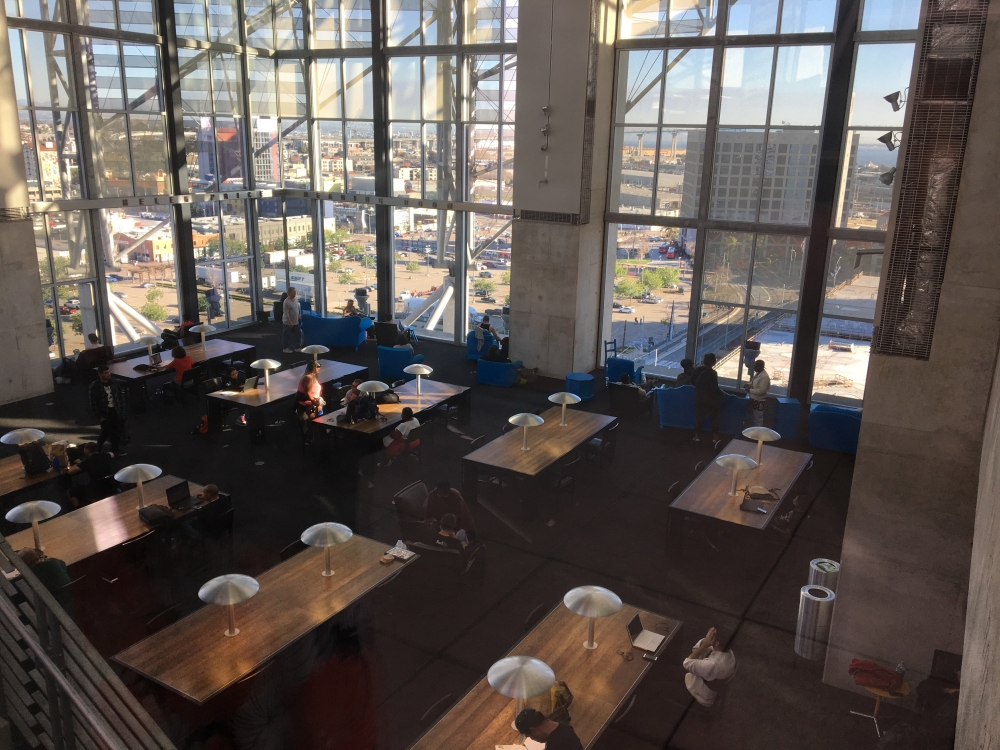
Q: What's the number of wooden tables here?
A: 9